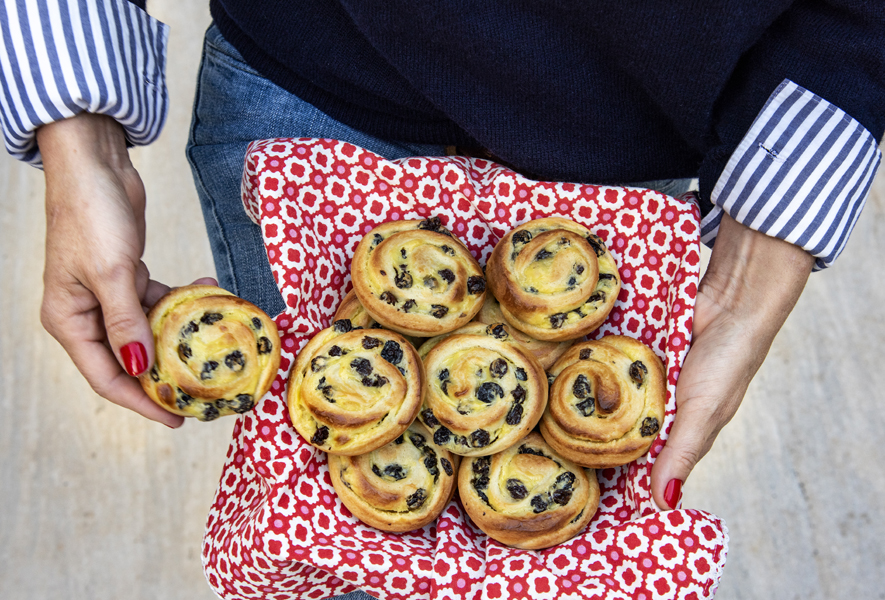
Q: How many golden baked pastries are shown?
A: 10